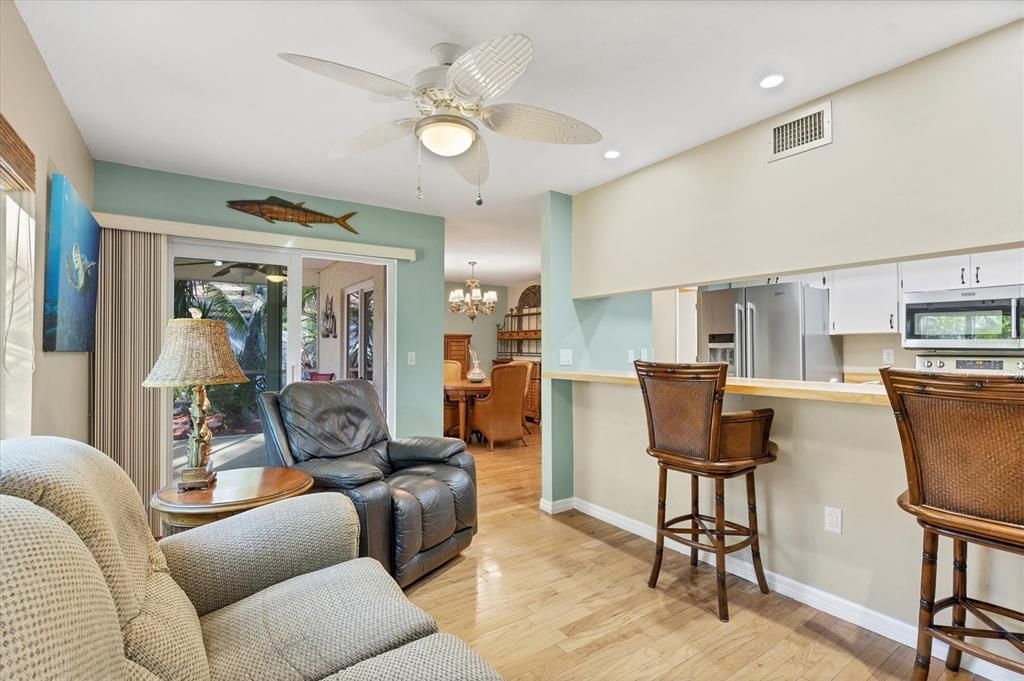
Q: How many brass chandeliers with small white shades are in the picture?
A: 1